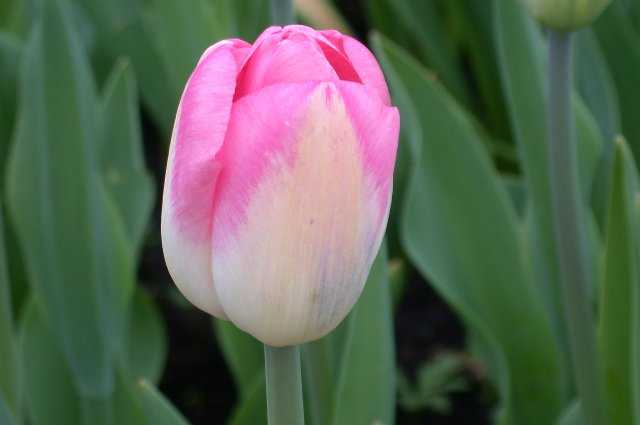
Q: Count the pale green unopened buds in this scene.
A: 1